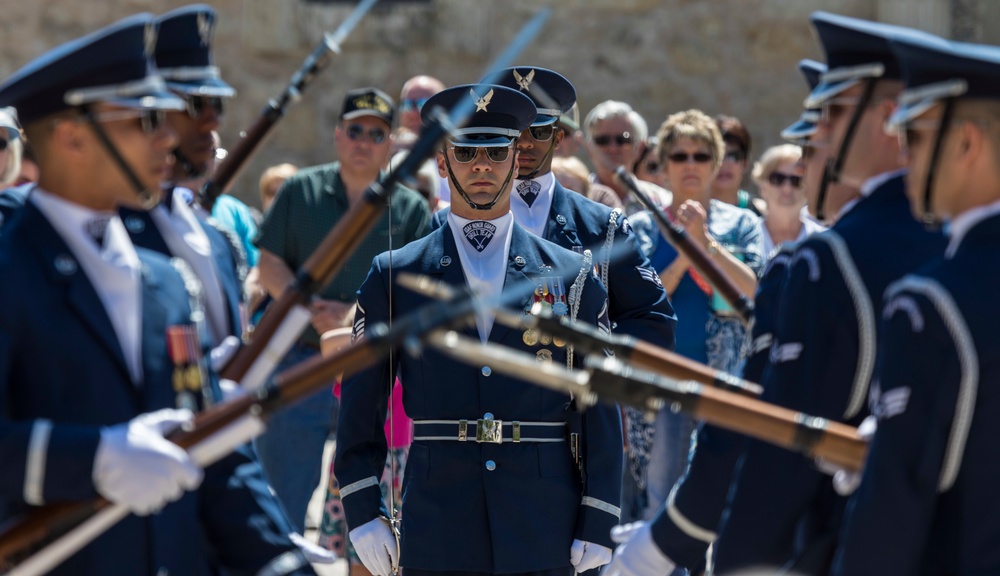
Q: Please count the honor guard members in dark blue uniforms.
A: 7